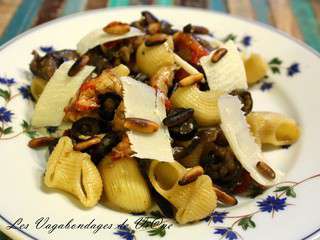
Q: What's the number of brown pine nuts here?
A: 12